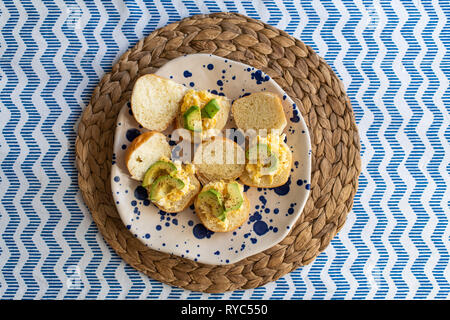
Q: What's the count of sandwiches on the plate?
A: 4